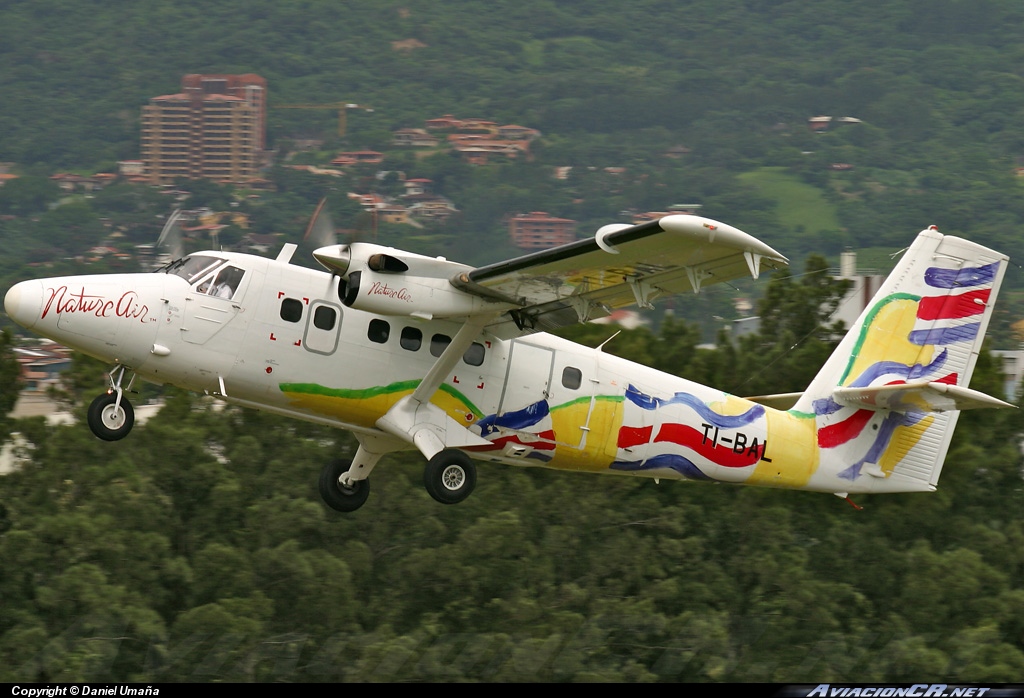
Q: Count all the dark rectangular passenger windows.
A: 7